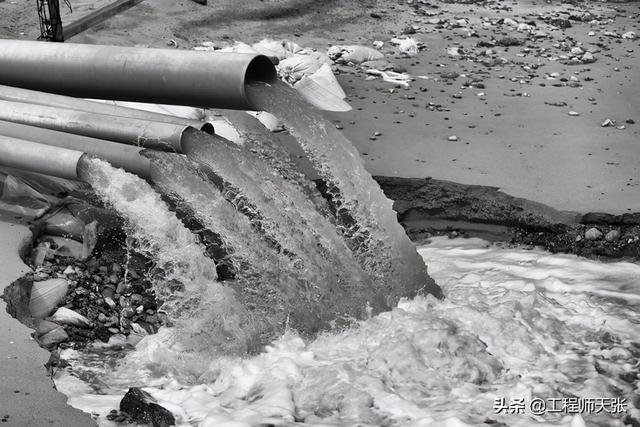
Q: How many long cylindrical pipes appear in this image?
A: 5